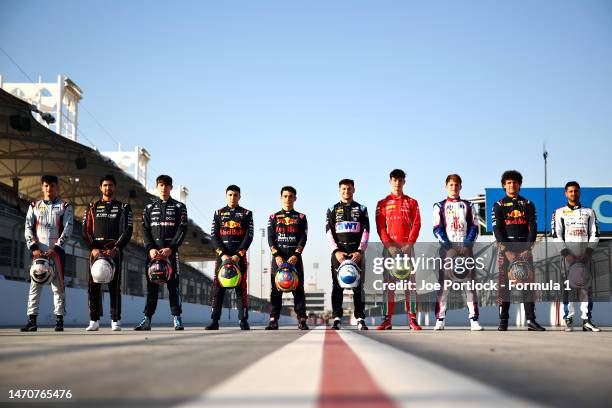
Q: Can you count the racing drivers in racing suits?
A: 10